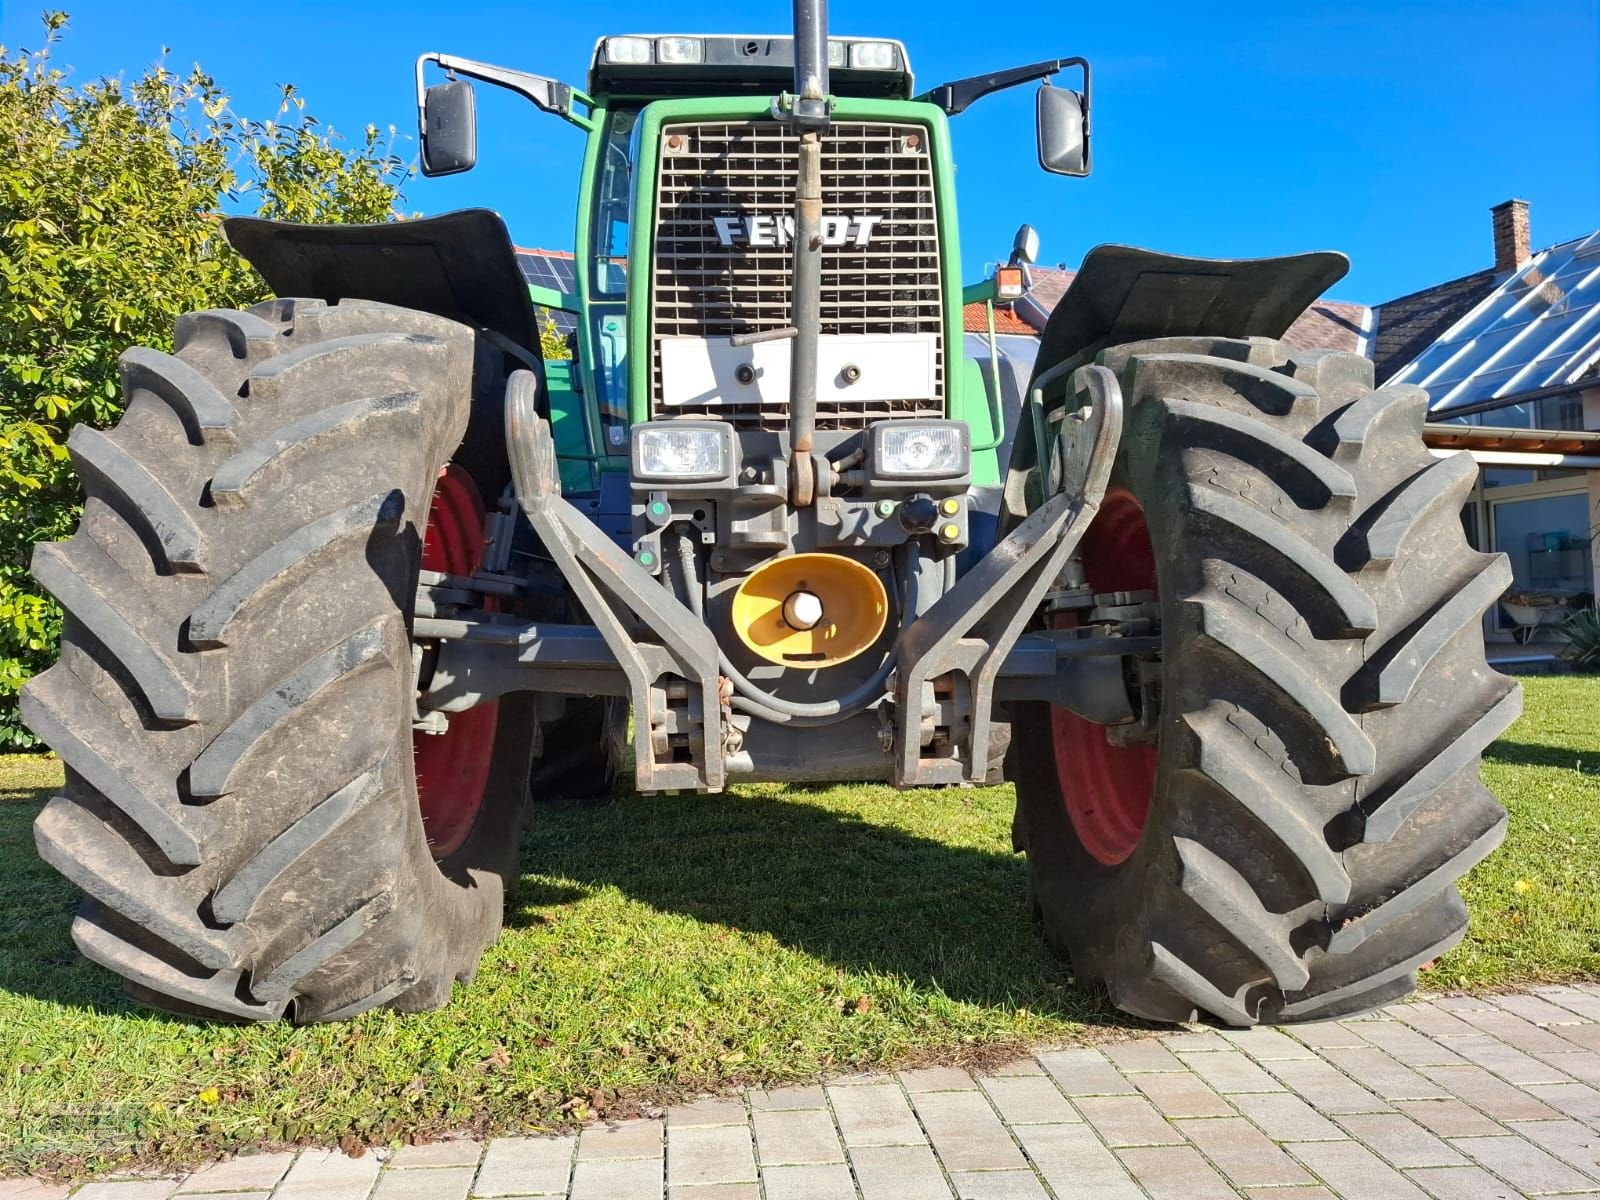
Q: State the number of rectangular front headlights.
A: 2